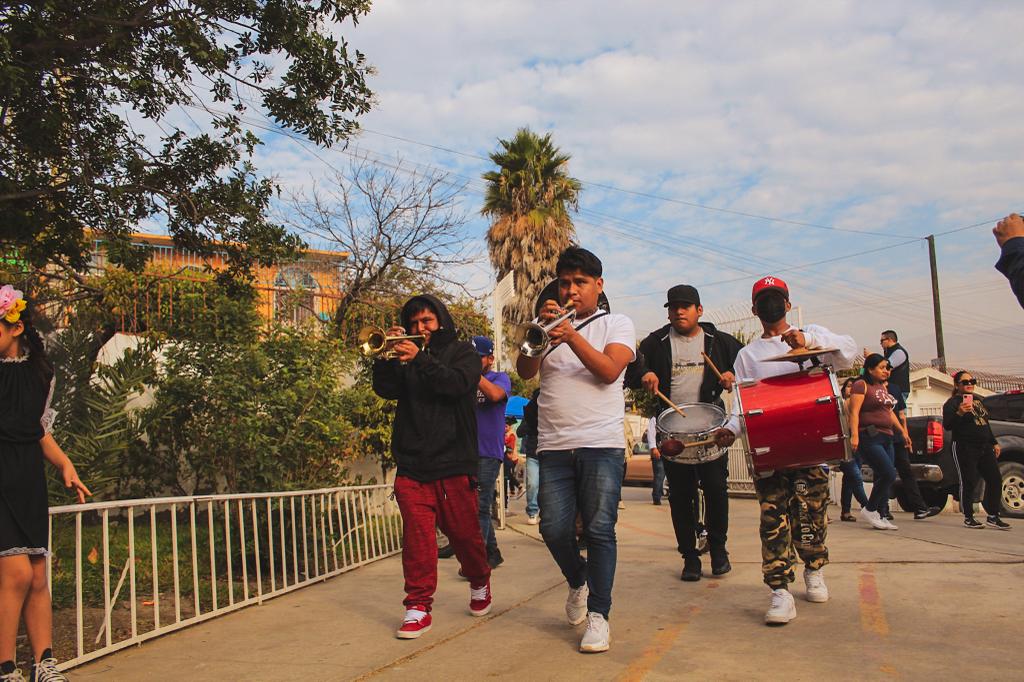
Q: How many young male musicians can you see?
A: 4